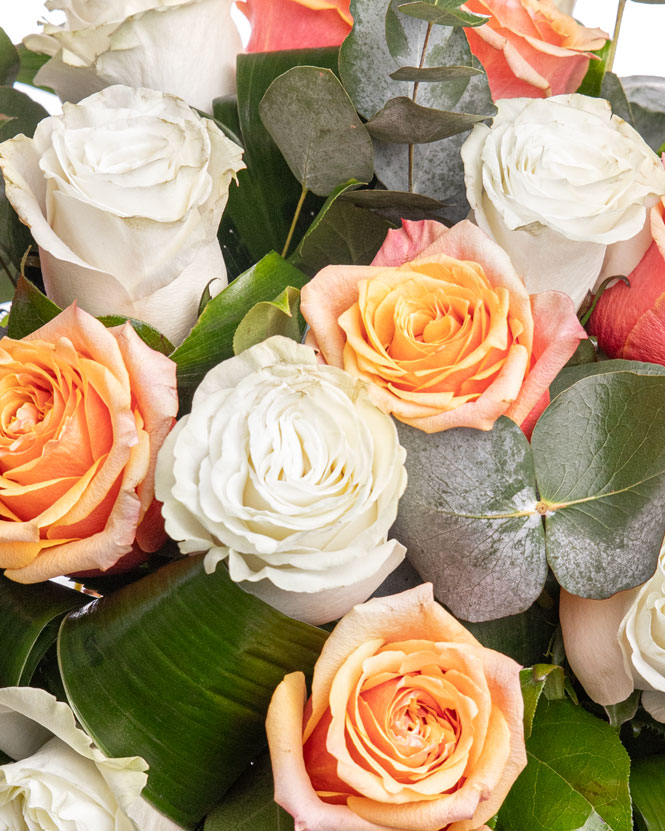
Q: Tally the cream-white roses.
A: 6